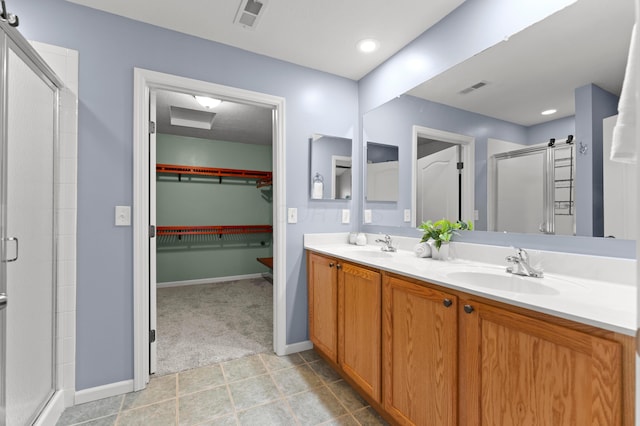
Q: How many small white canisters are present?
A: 2